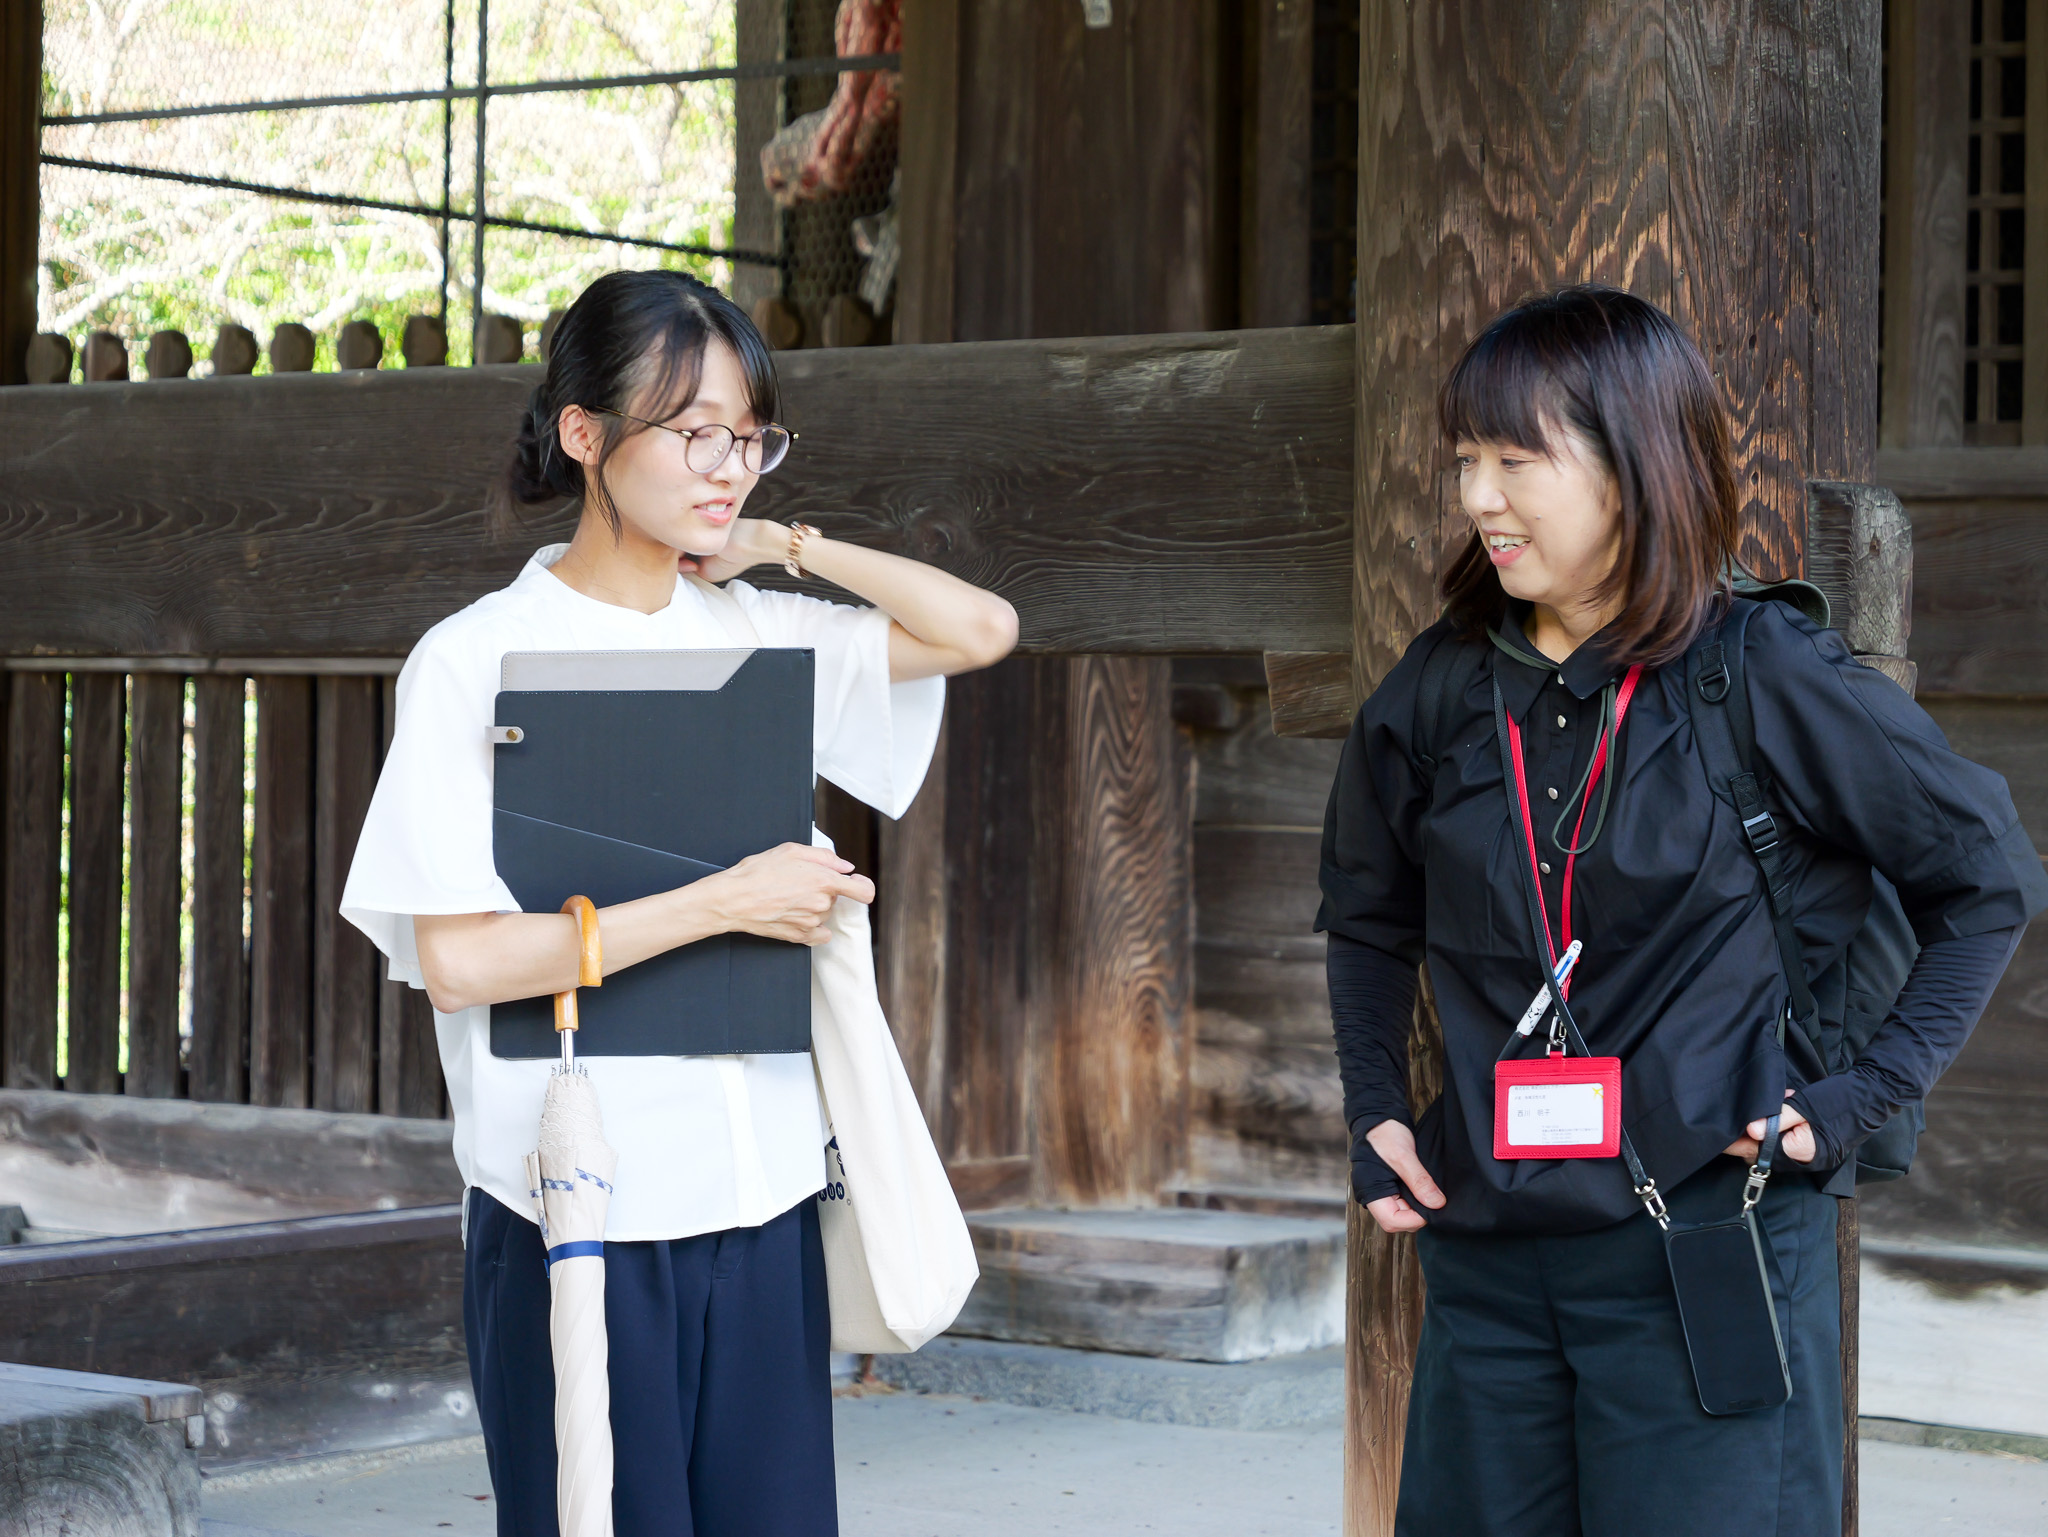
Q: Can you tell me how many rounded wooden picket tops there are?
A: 11